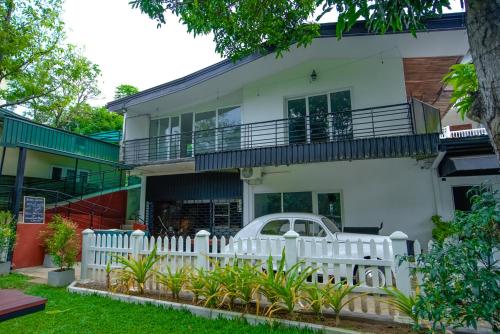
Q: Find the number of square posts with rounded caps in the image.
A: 5